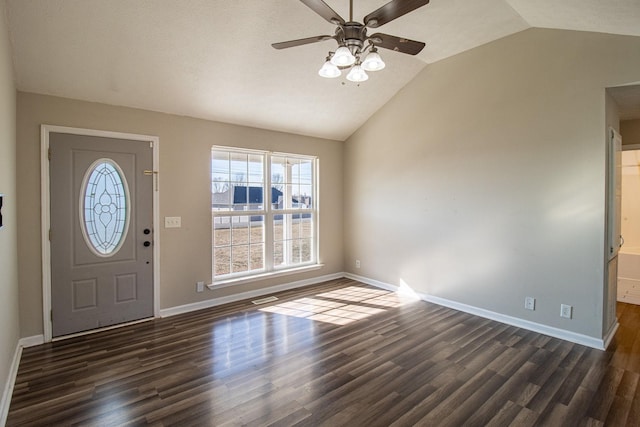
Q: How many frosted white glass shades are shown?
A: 4